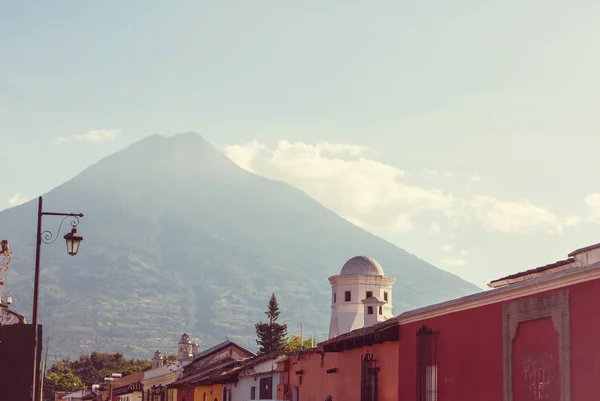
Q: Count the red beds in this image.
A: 0